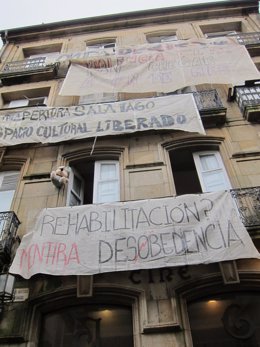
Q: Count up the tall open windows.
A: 2